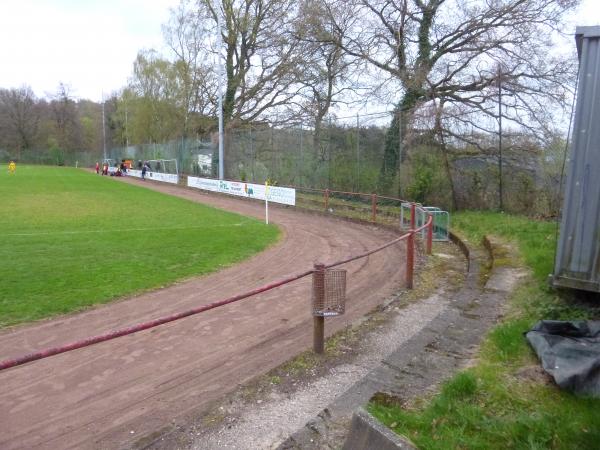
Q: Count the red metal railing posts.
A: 6